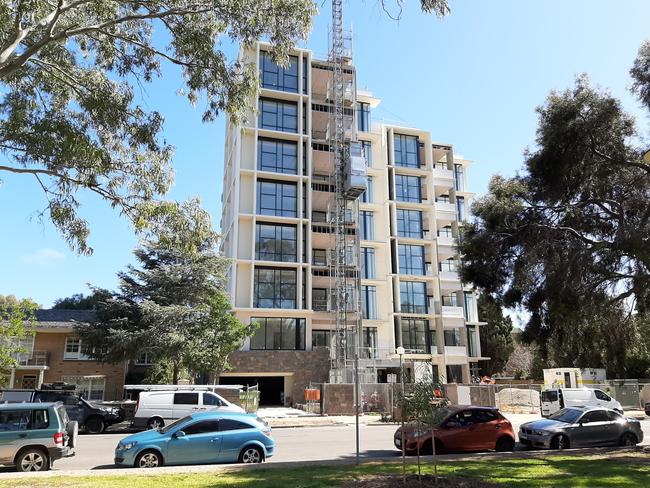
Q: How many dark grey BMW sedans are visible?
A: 1